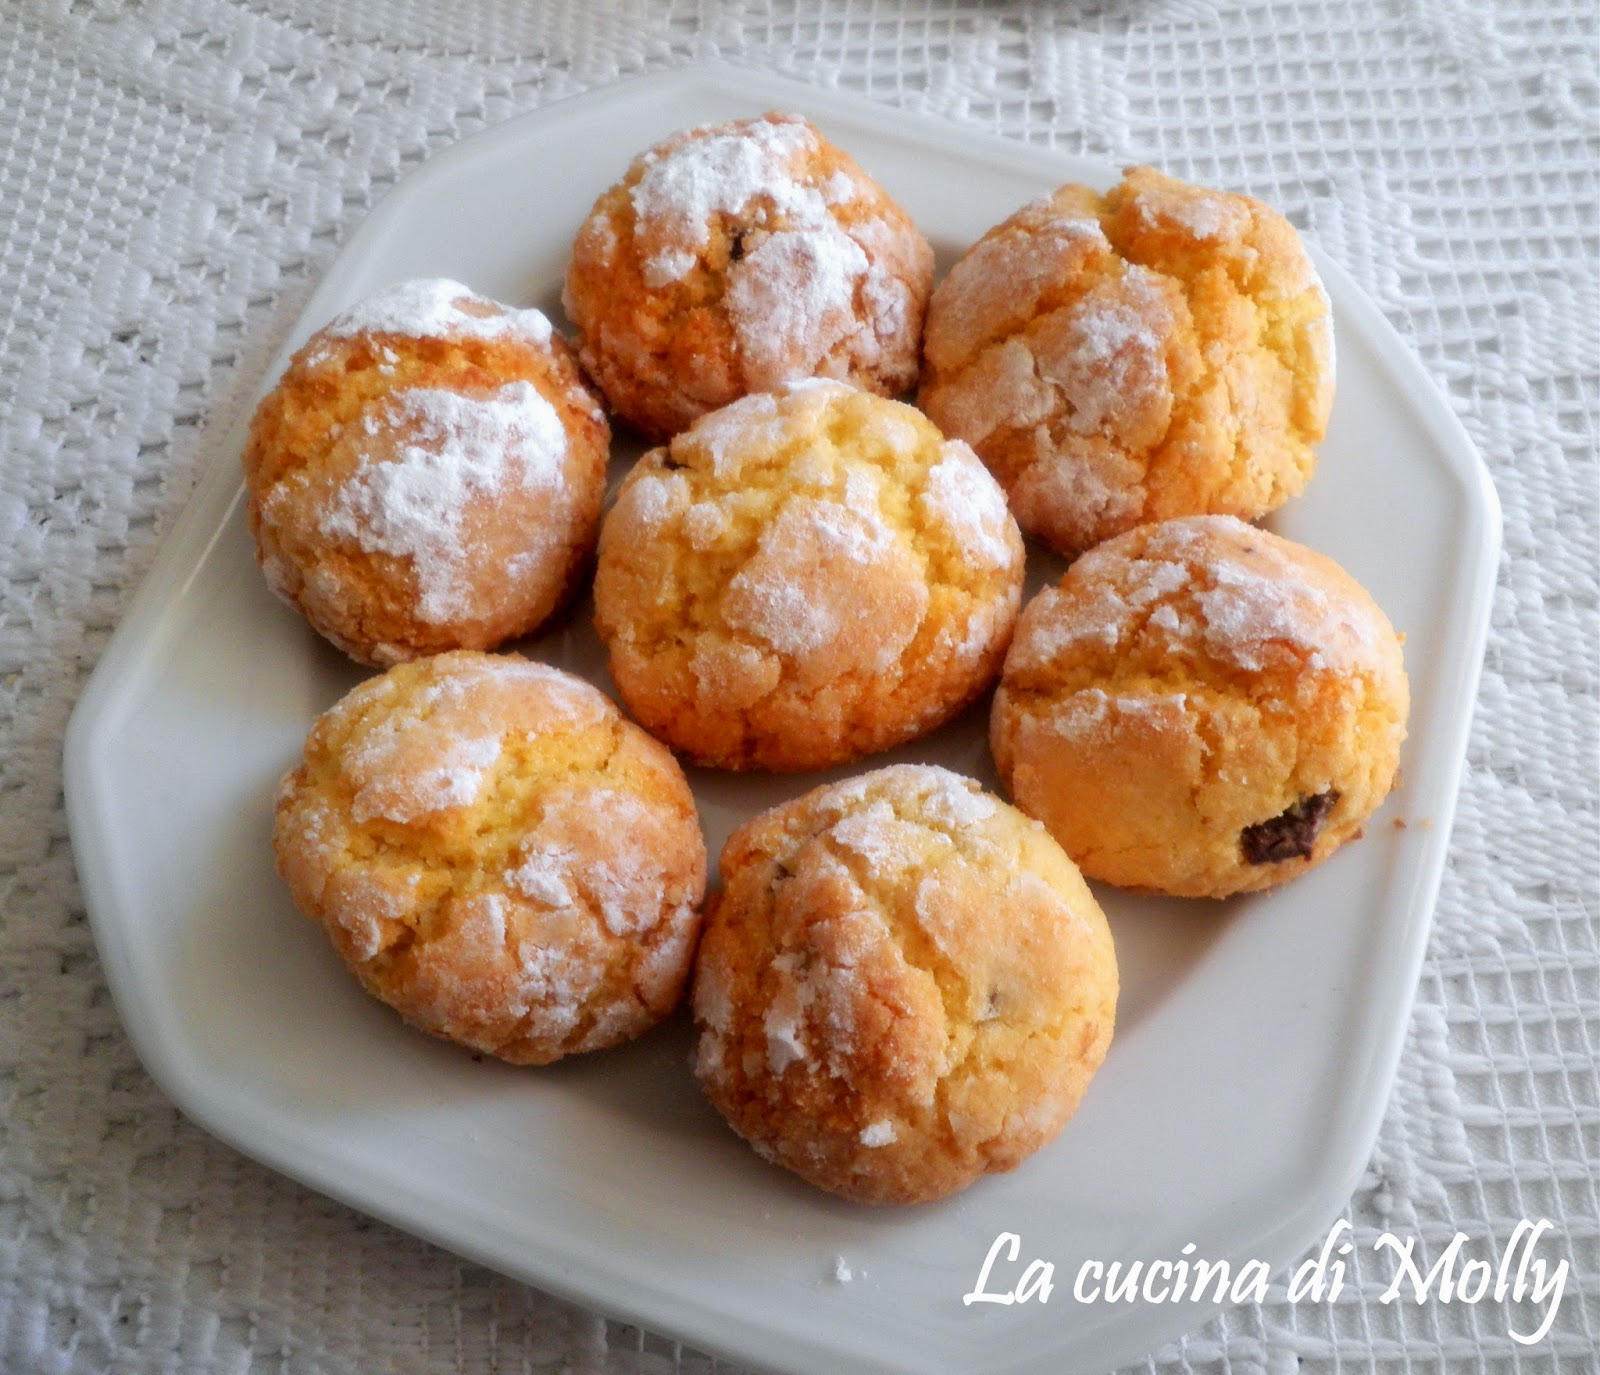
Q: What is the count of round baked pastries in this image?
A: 7